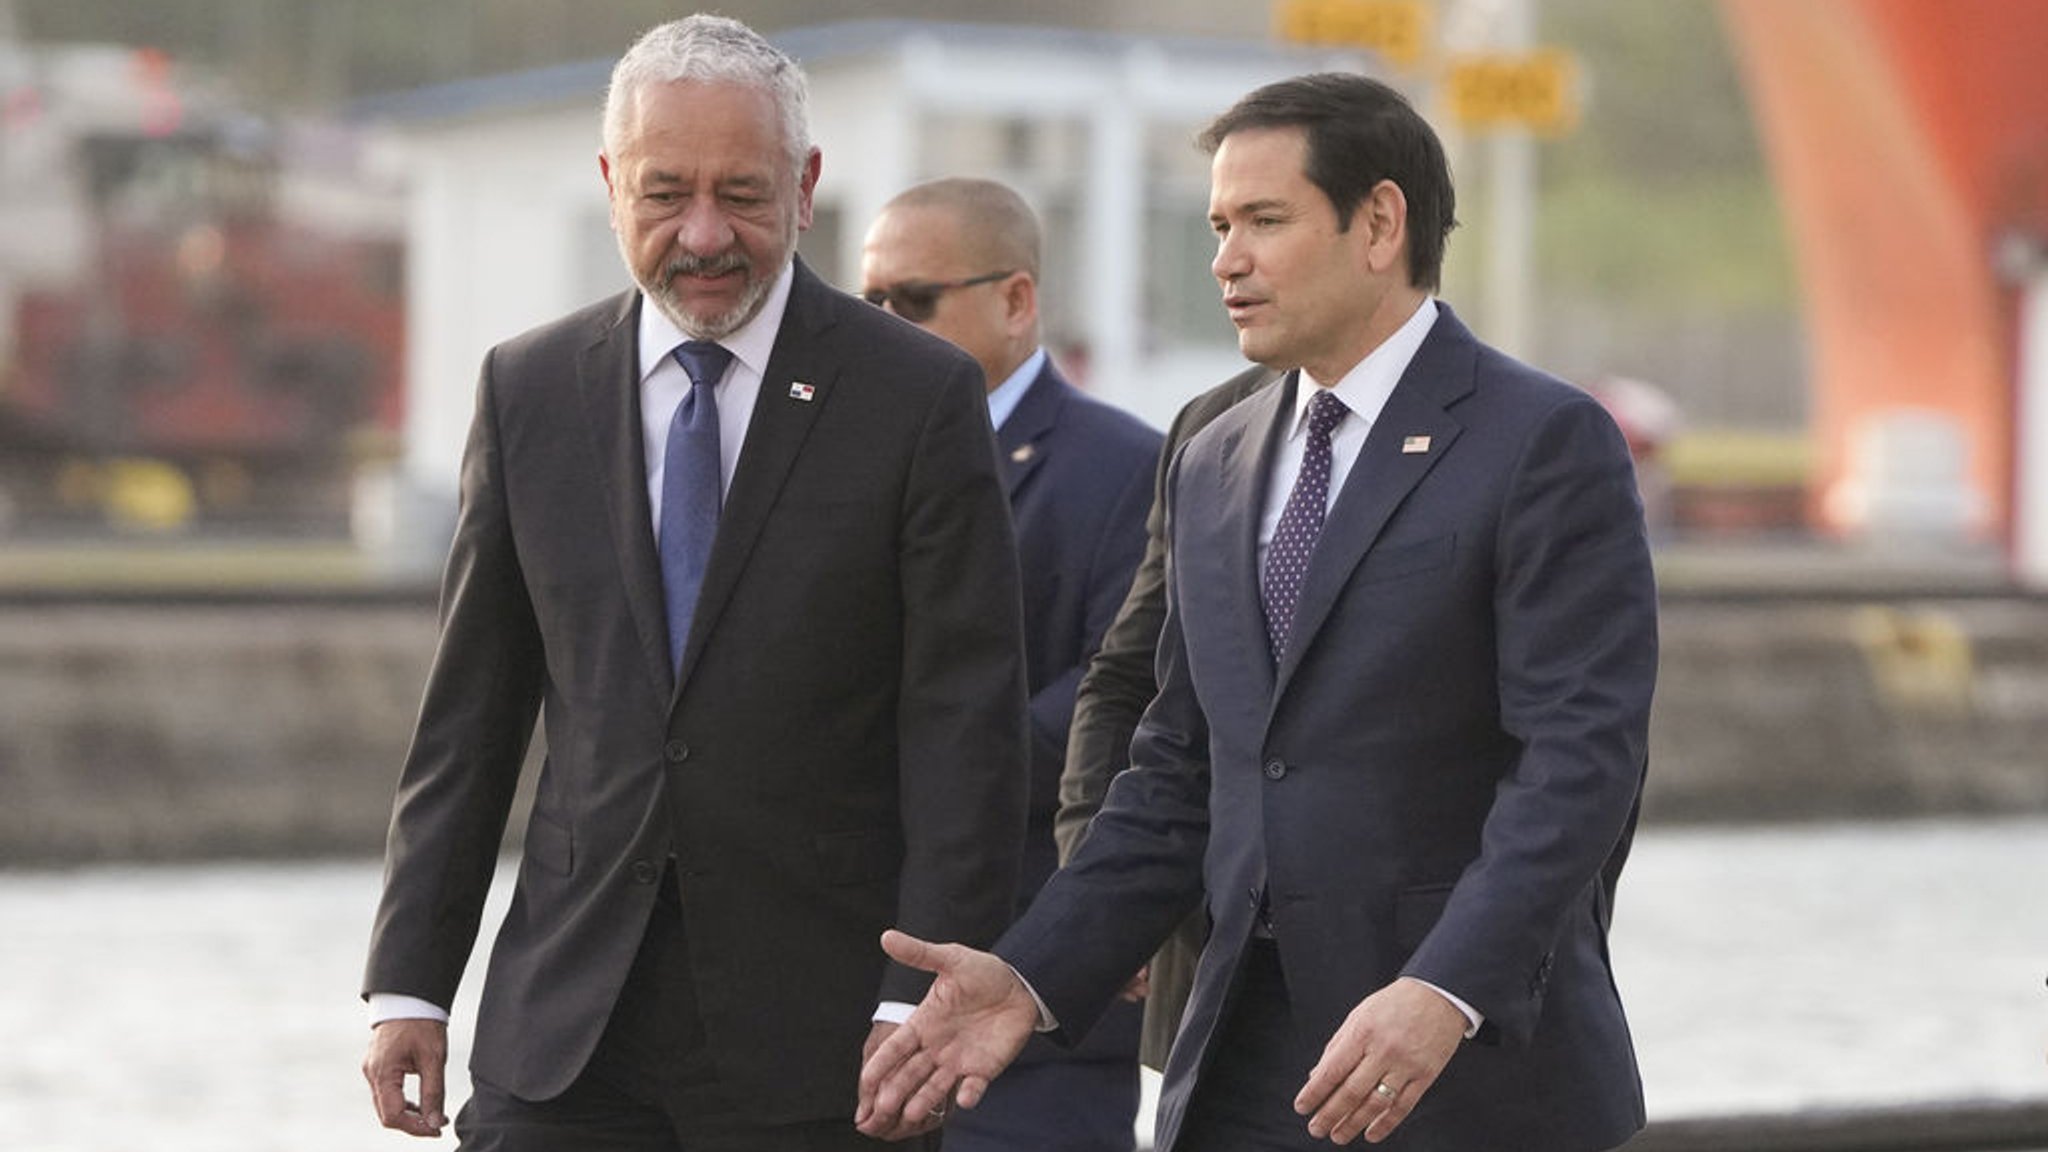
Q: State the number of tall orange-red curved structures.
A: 1